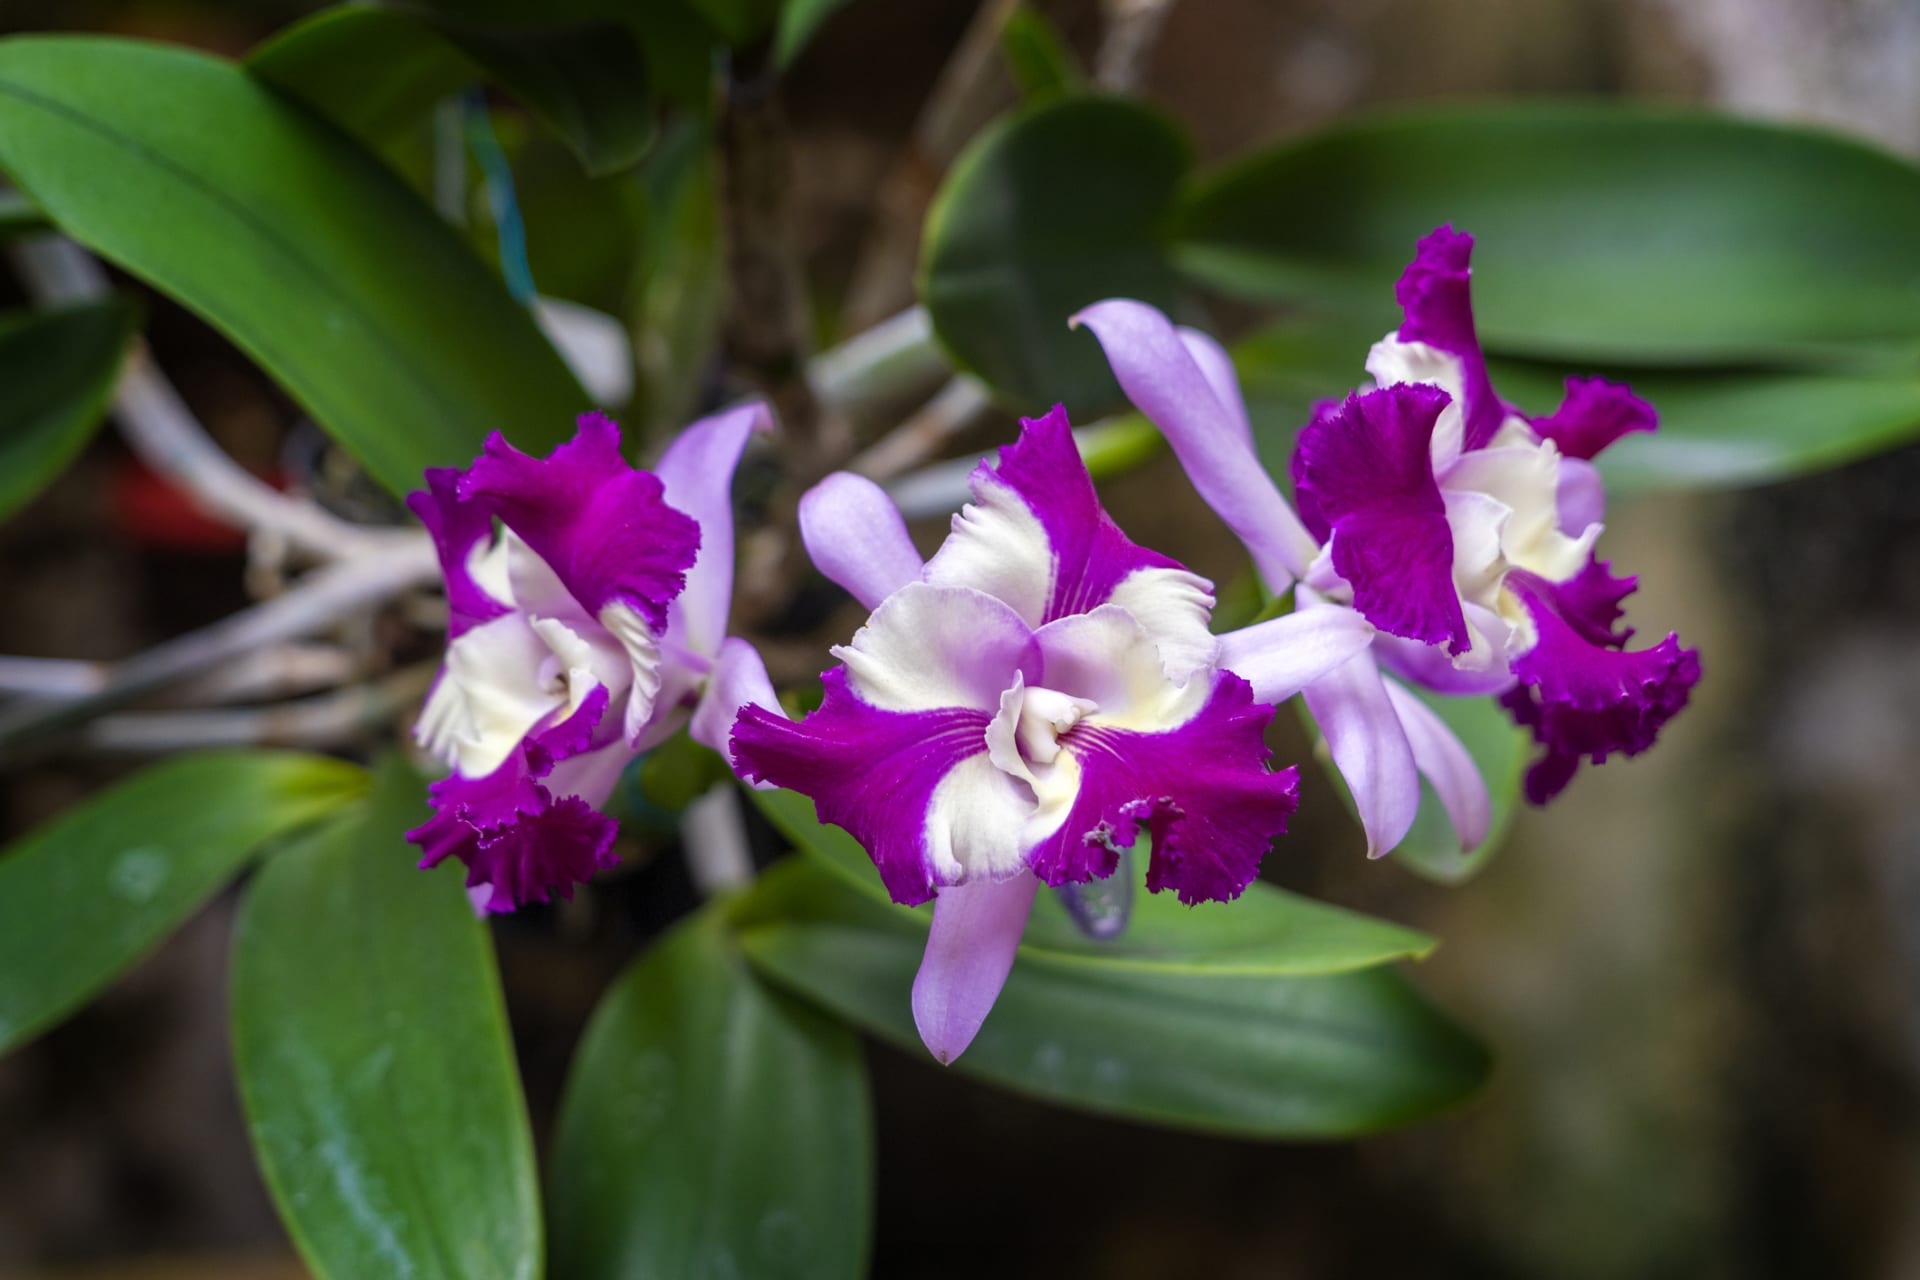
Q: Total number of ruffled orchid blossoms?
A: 3